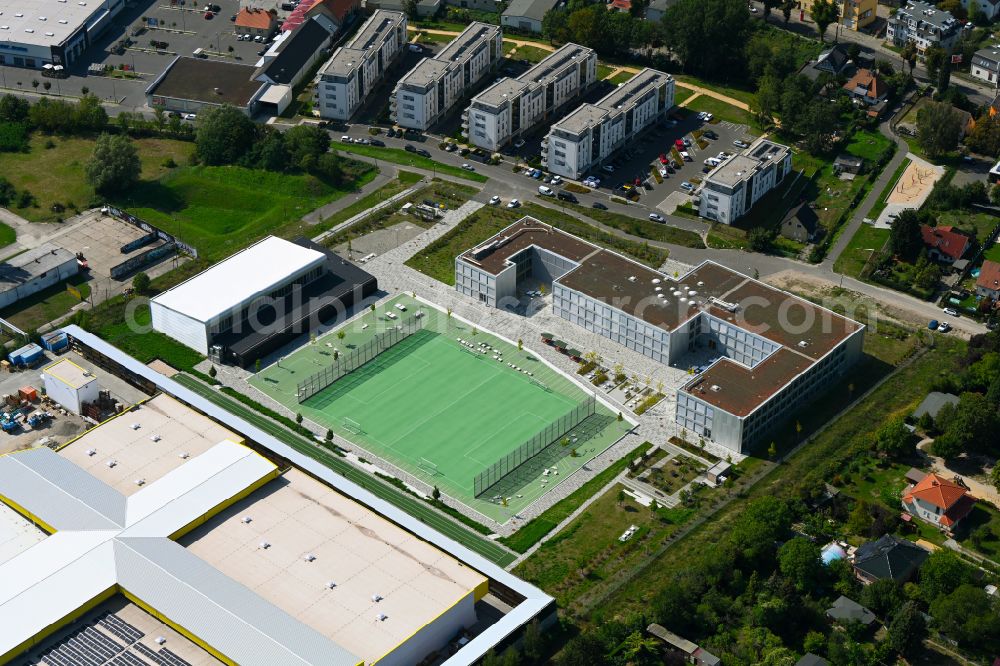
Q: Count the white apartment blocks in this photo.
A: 5